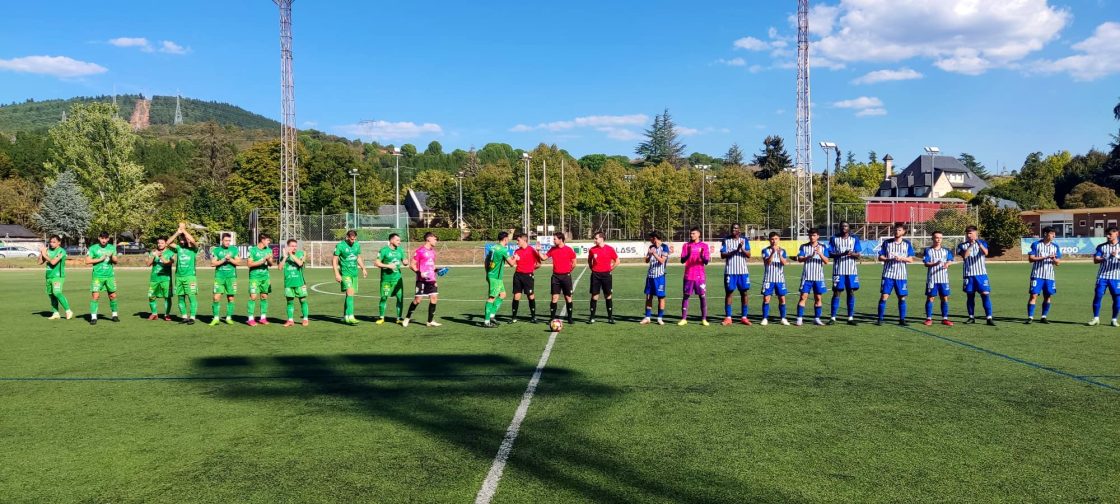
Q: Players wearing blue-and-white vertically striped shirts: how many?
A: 10